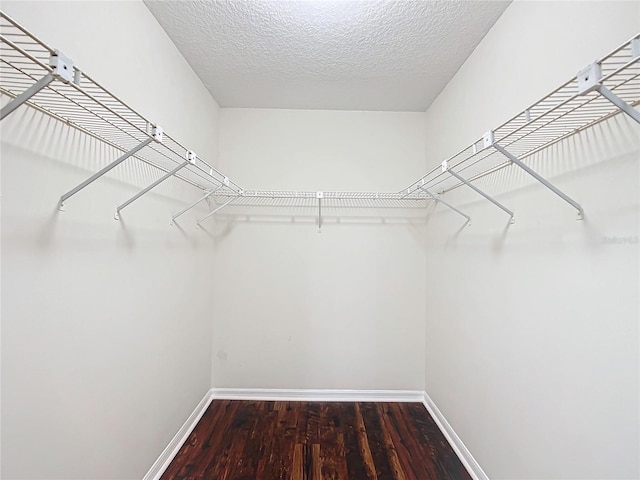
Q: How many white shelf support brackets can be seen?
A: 10